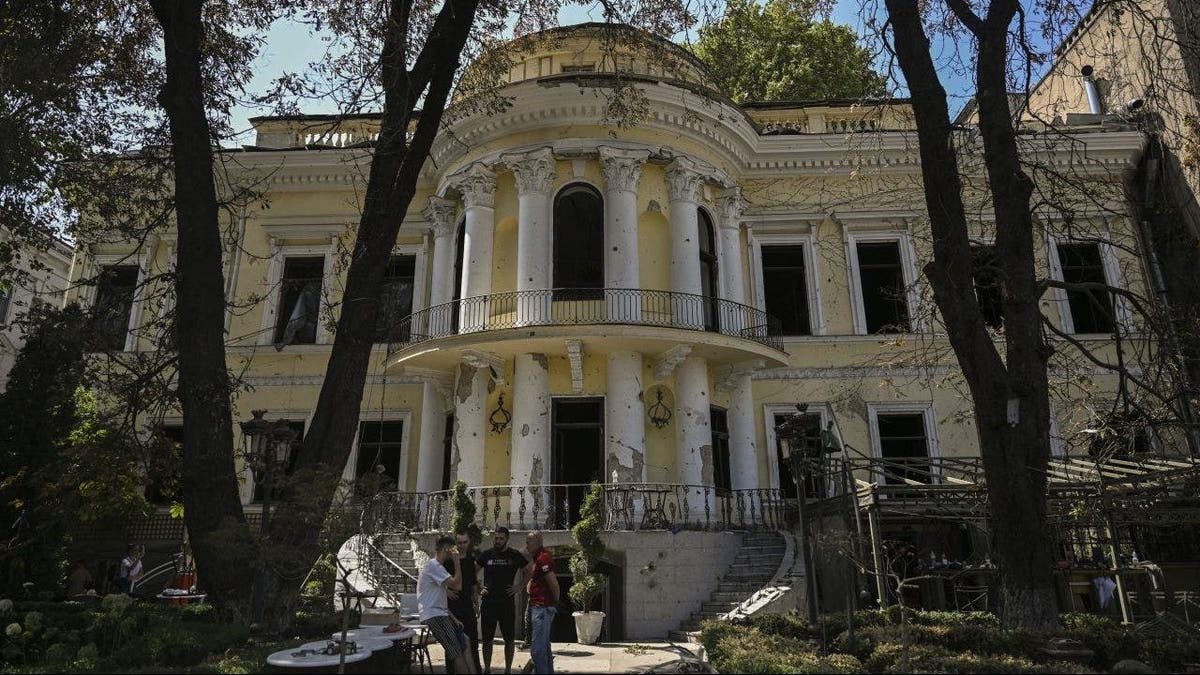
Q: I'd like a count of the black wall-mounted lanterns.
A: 2